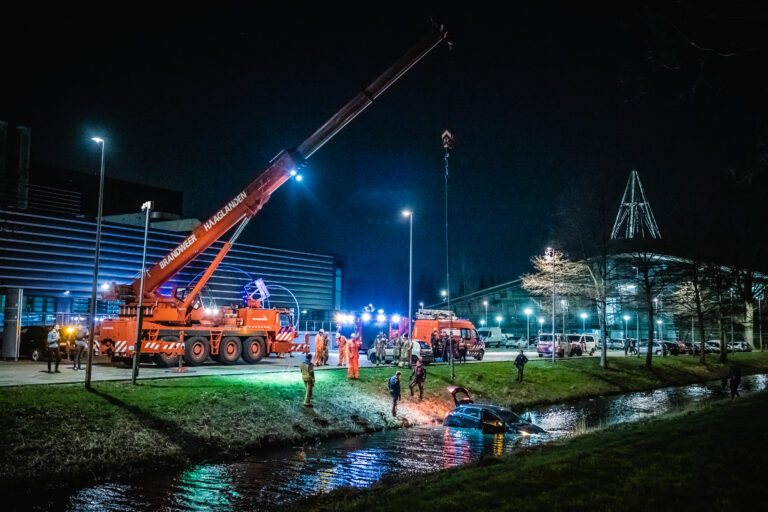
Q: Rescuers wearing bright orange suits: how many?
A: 3